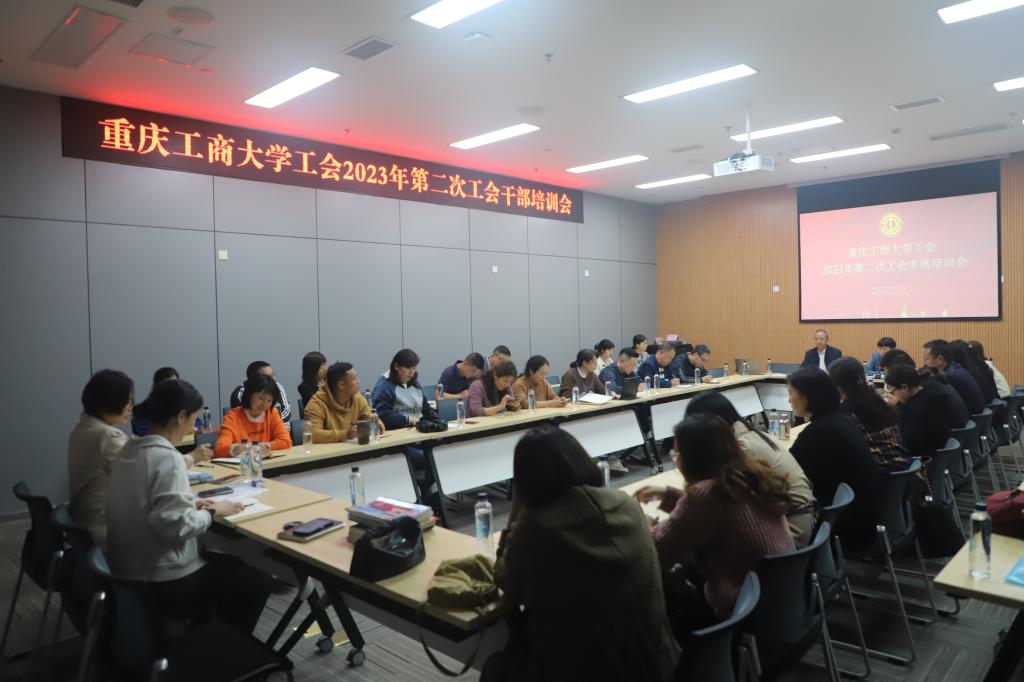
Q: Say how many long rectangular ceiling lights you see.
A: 10